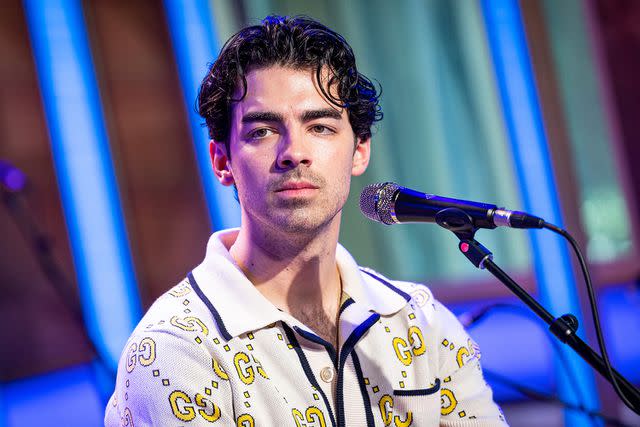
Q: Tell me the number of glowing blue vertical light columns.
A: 3